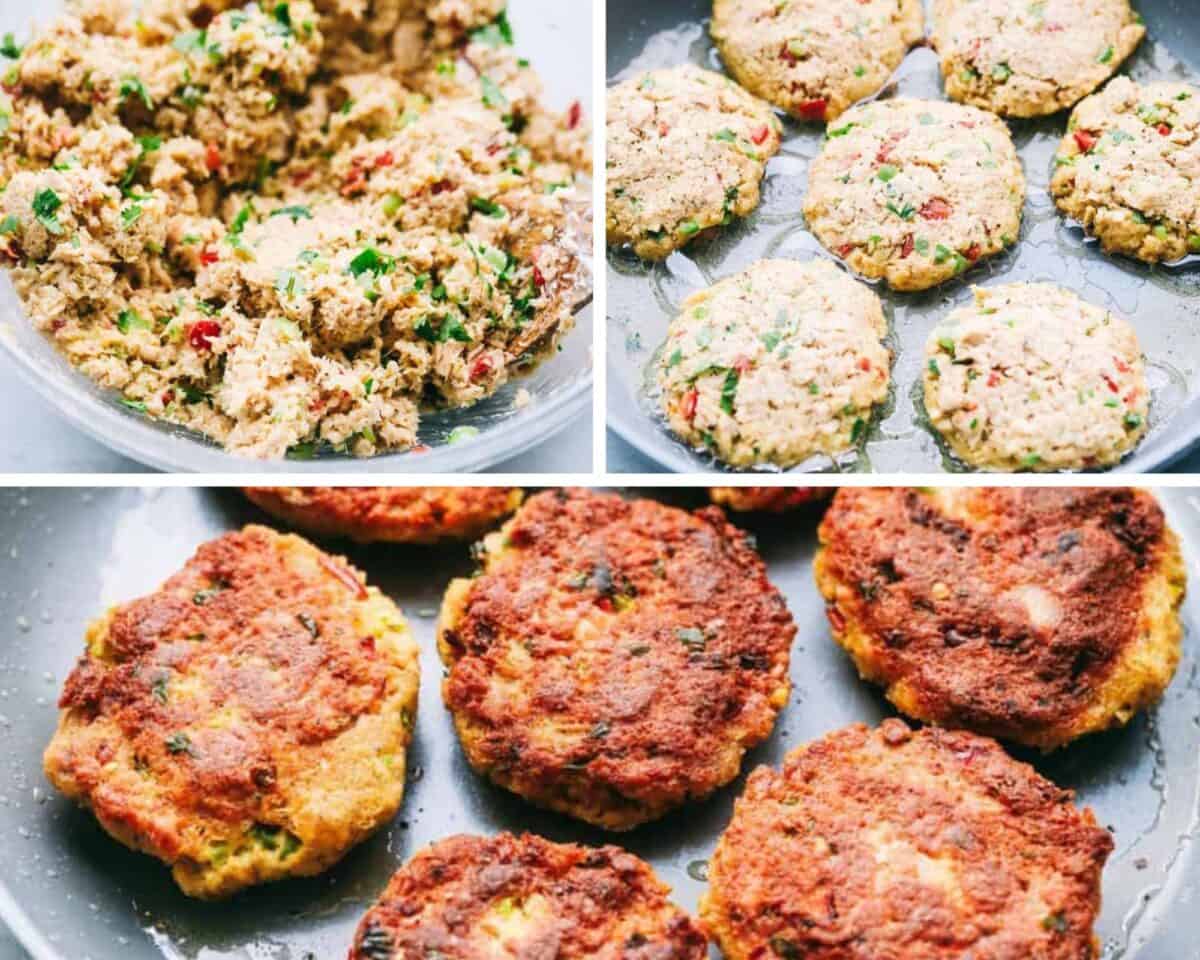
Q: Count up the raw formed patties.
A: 7